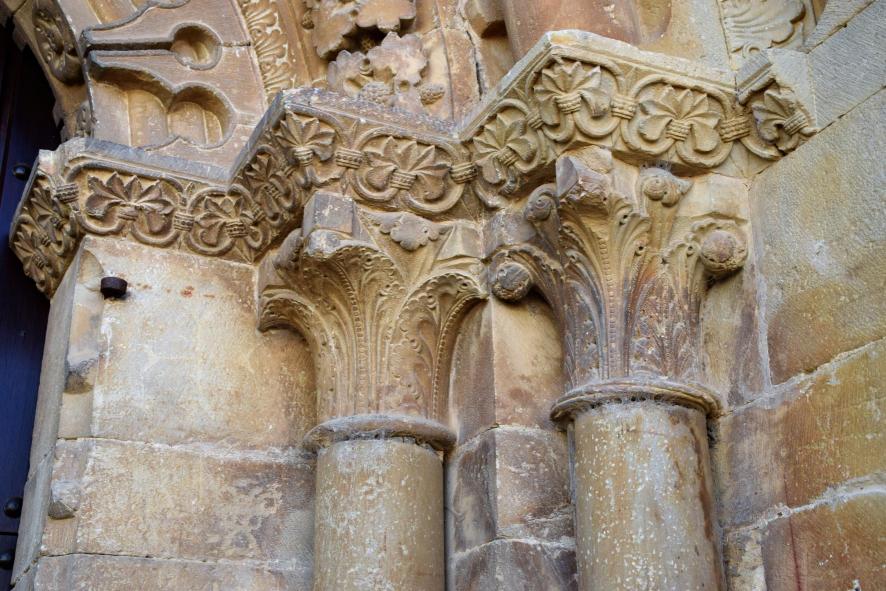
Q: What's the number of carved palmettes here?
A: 11